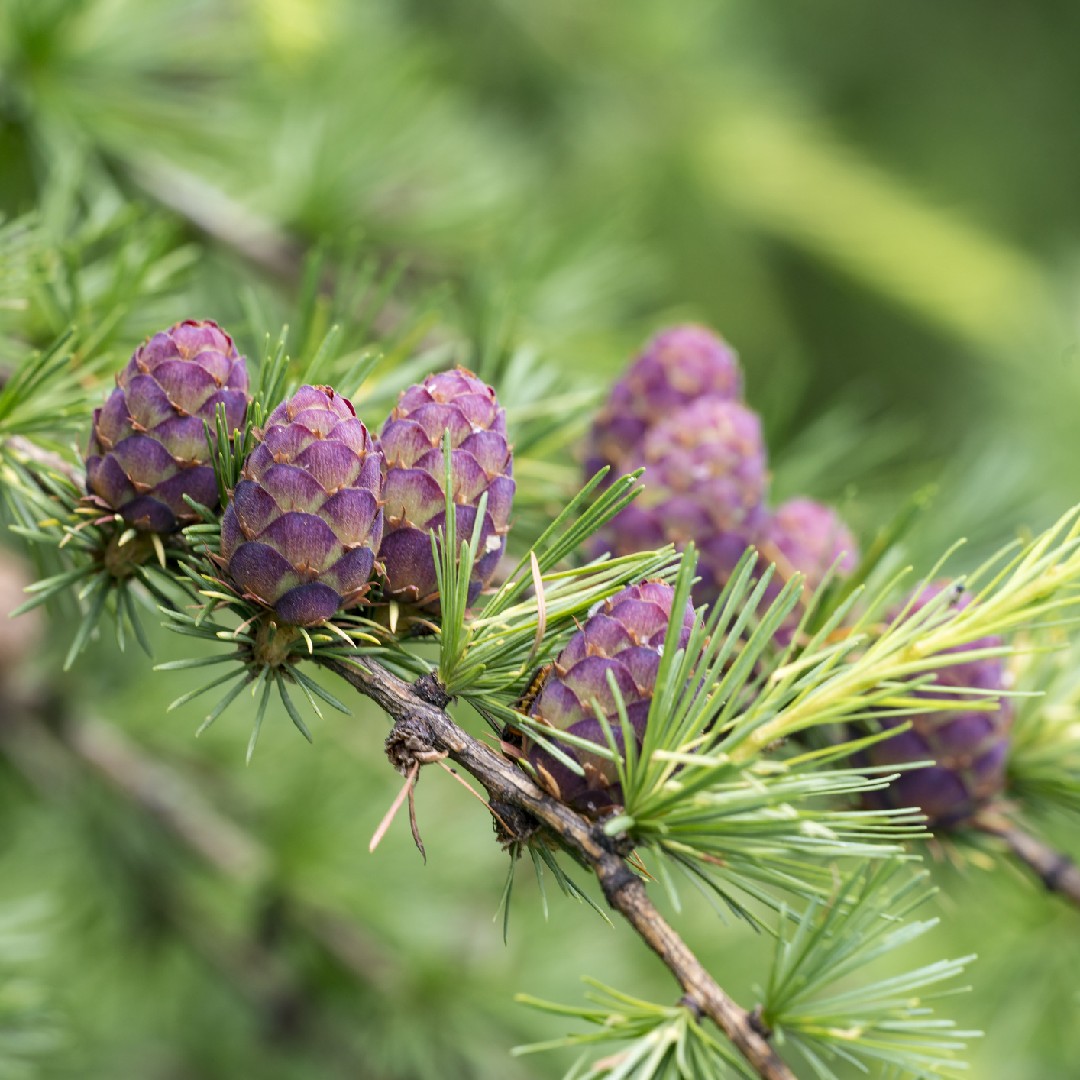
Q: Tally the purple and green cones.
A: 8